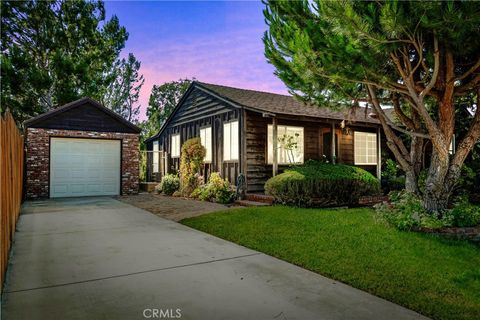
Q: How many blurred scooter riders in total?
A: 0